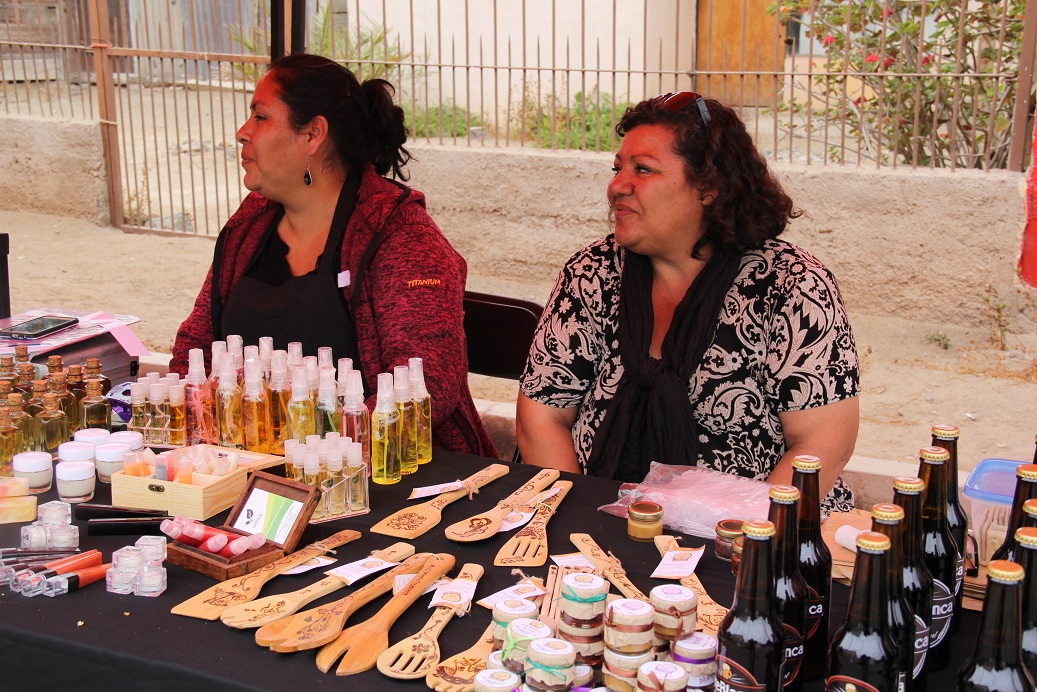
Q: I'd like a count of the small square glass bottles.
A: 13